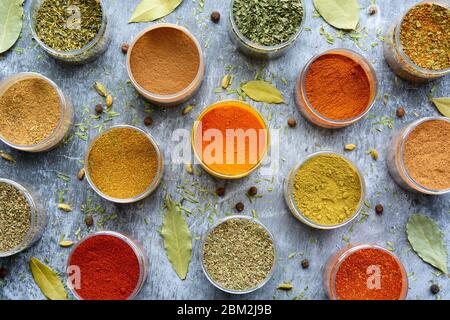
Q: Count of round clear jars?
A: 14